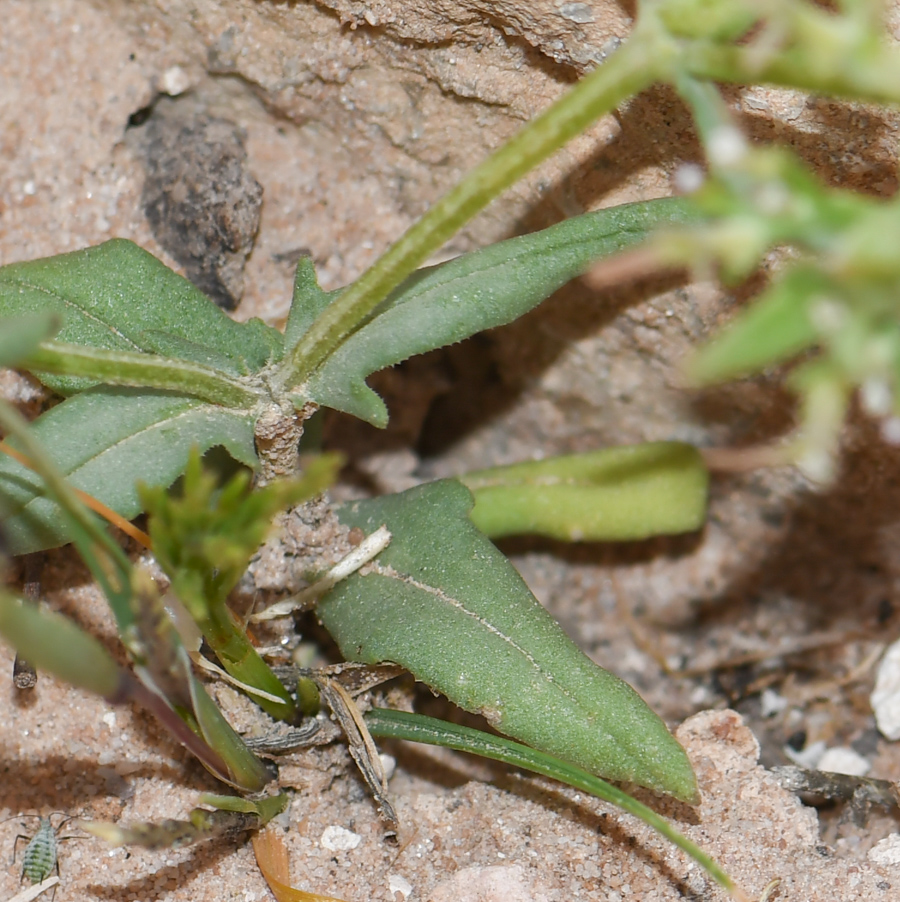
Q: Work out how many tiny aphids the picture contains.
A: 1